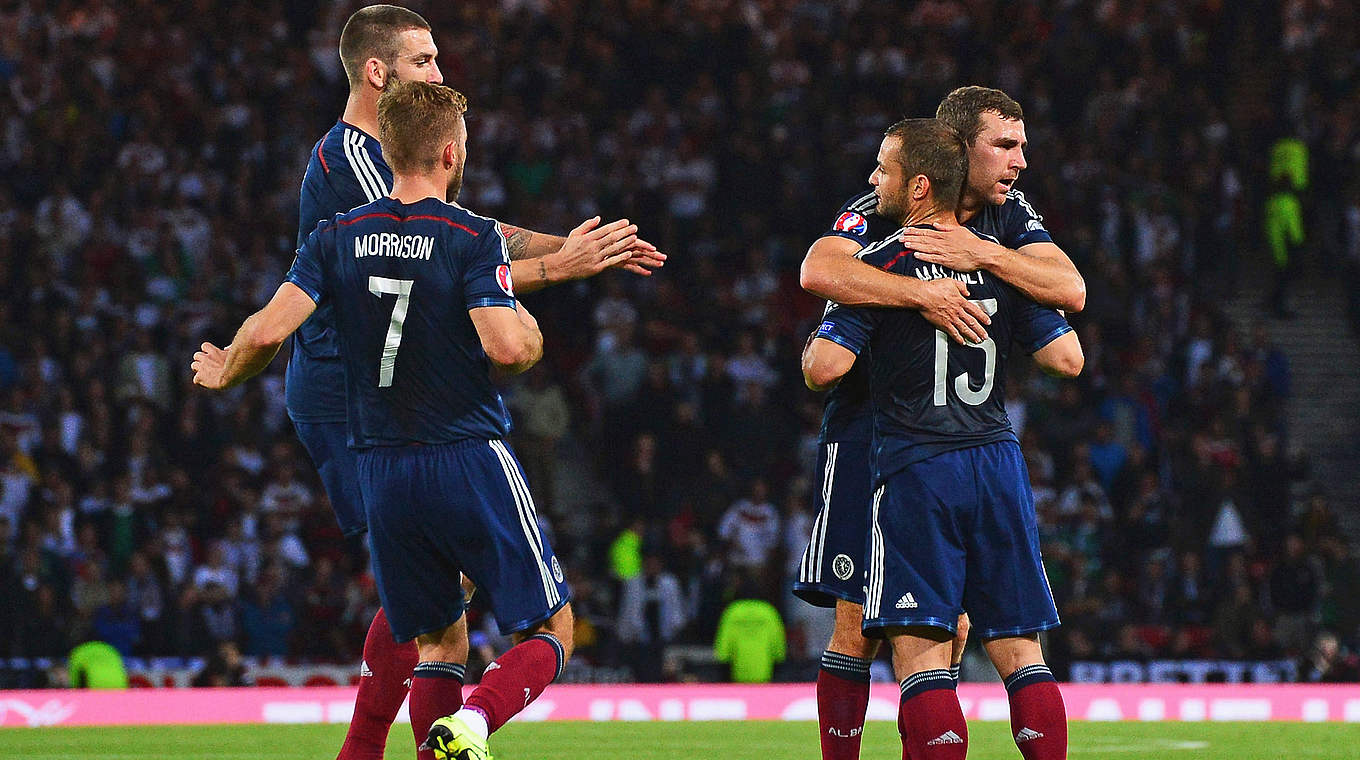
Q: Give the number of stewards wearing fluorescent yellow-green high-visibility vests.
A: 5